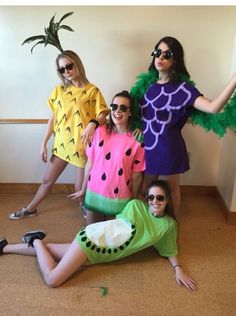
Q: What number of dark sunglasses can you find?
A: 4